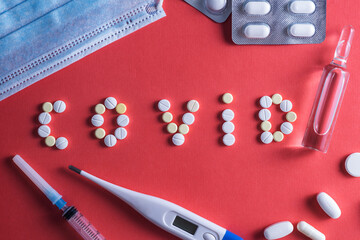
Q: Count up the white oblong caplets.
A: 7